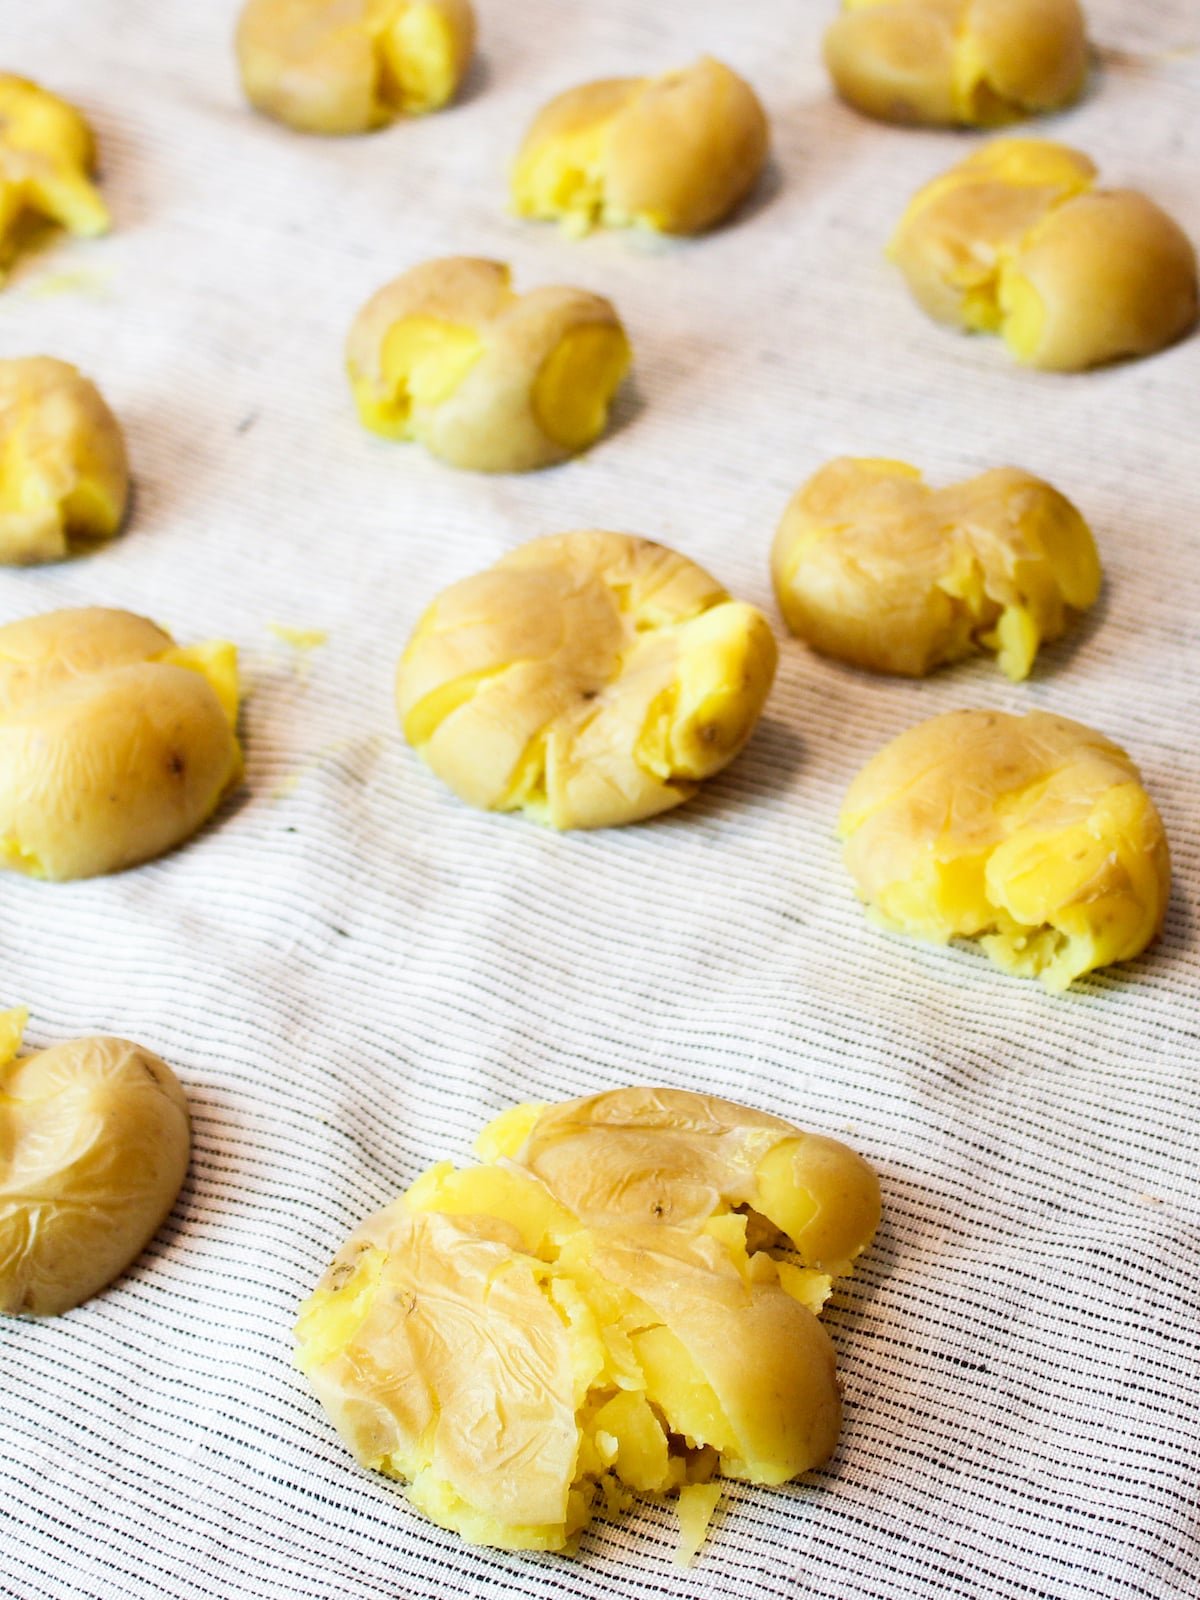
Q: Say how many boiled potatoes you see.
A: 13